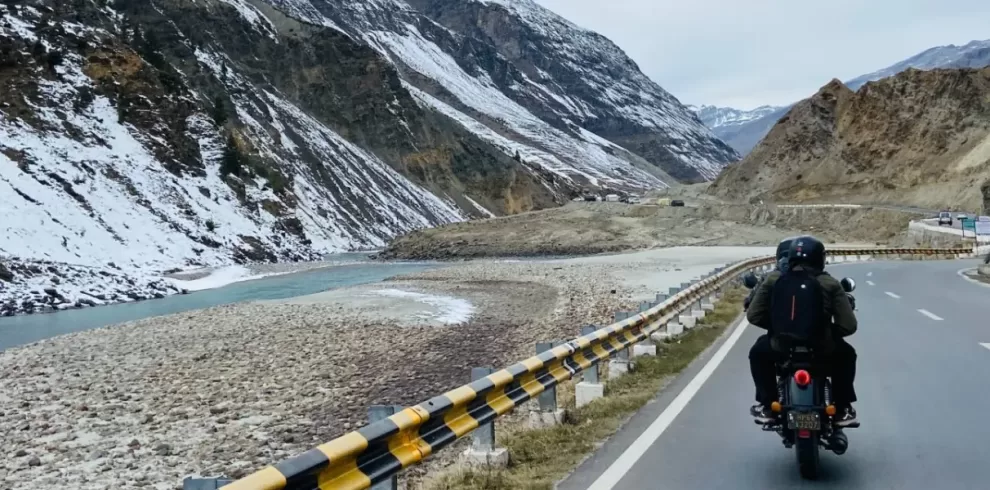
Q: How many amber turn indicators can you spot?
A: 2